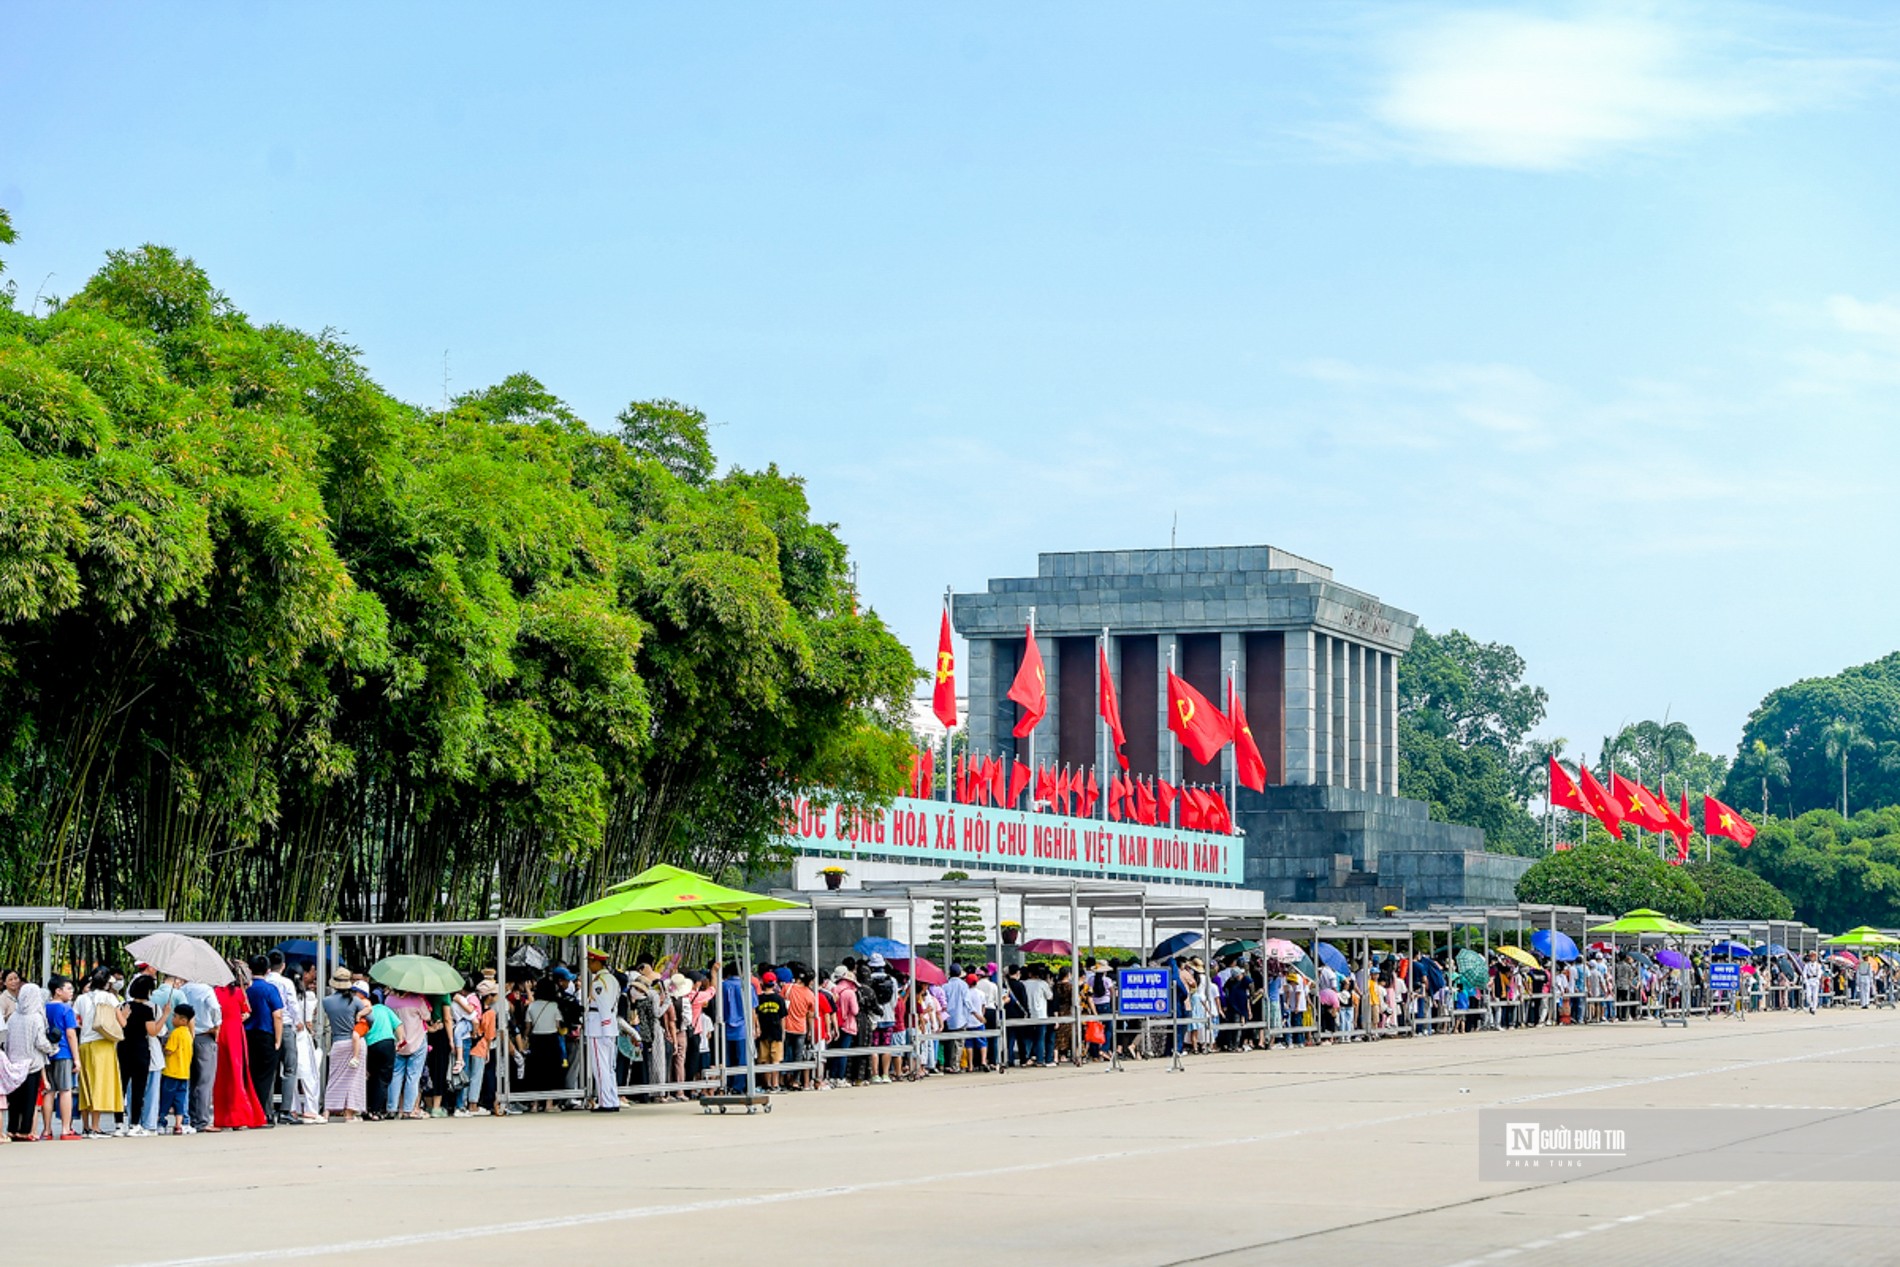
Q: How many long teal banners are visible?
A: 1